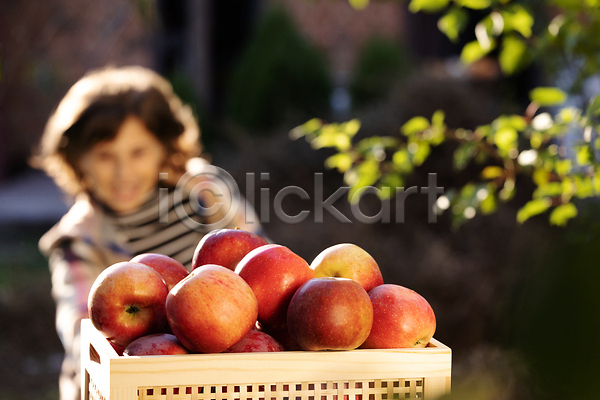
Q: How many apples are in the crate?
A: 10